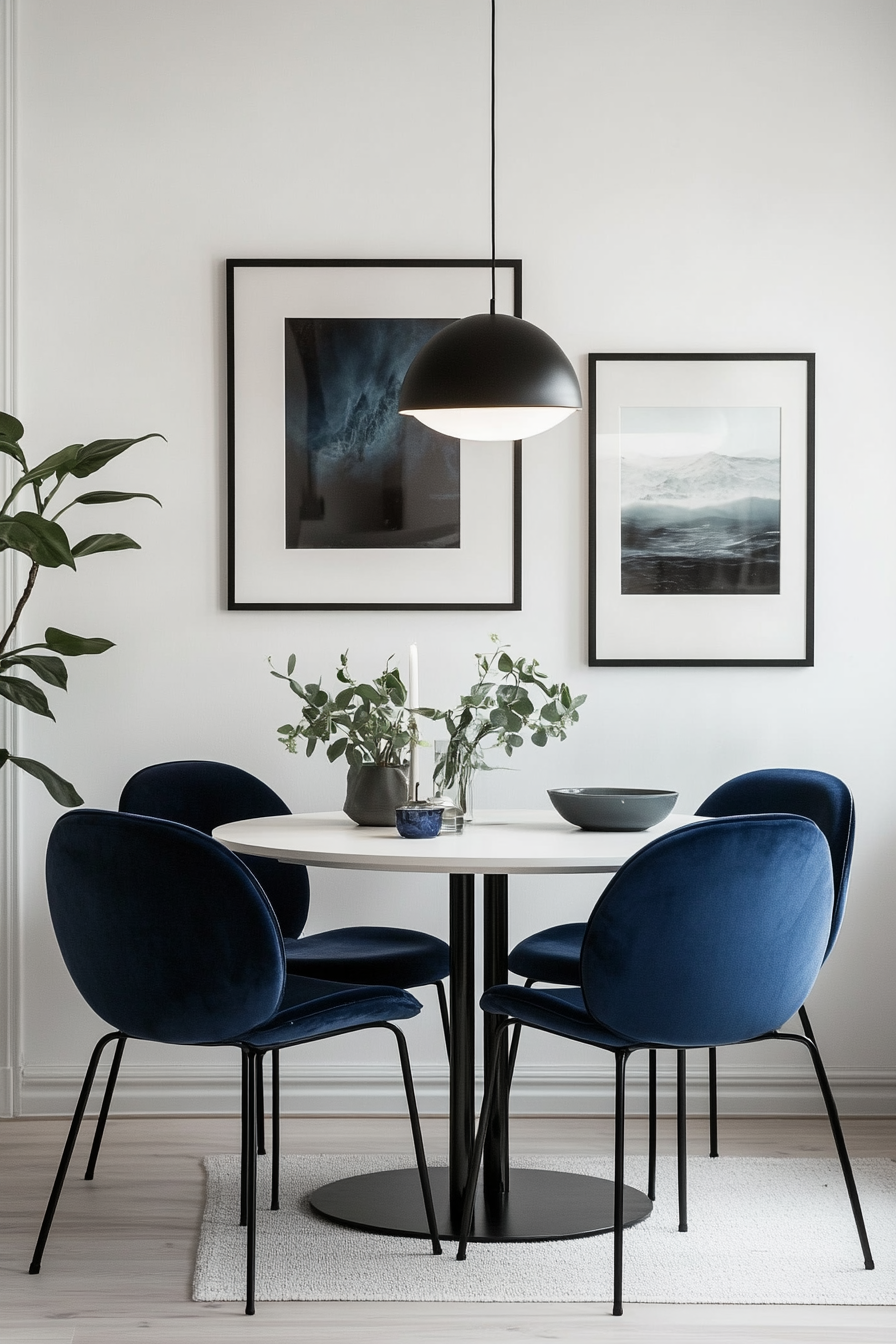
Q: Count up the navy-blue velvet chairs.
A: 4